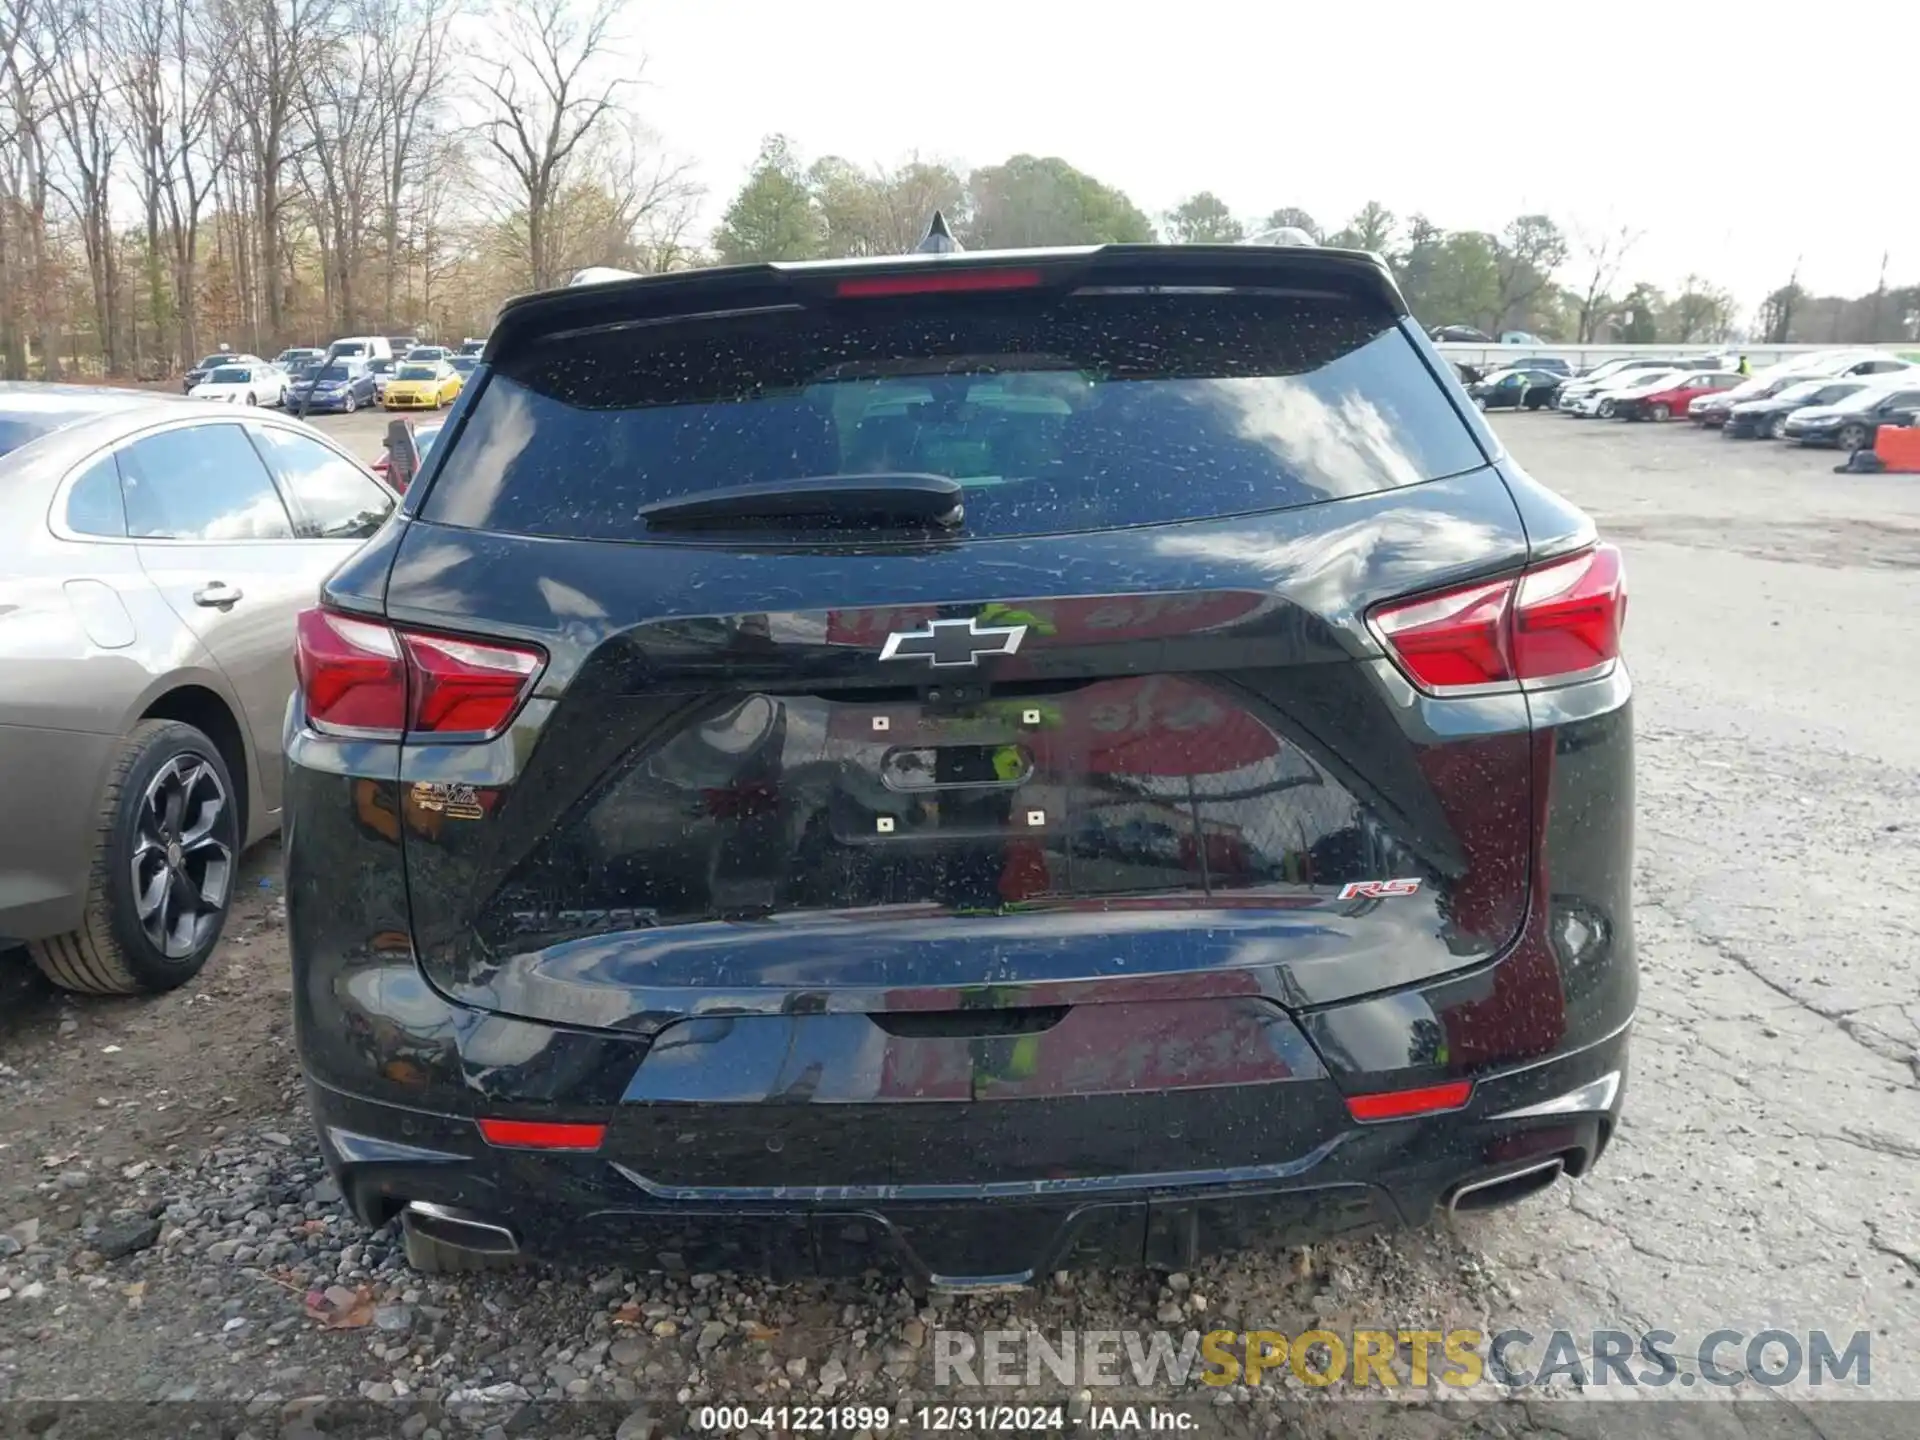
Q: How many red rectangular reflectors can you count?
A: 2